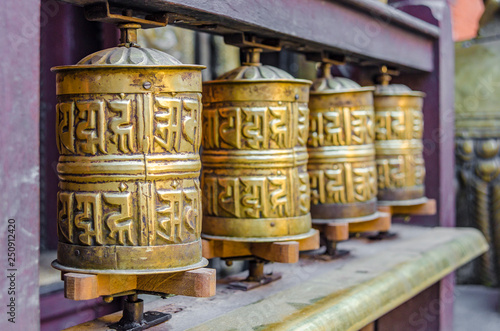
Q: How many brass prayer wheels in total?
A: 4